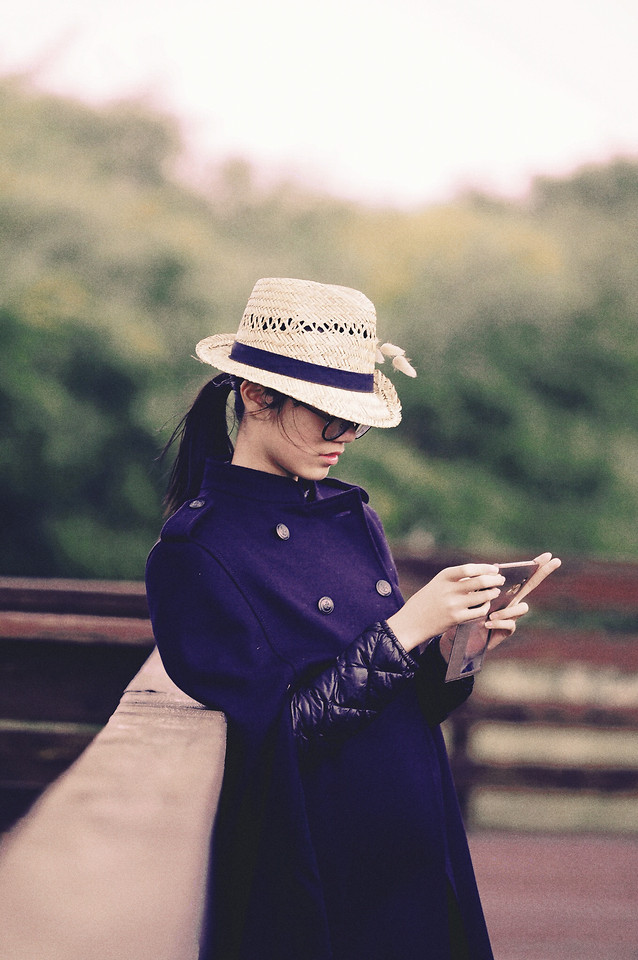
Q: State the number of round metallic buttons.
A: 4